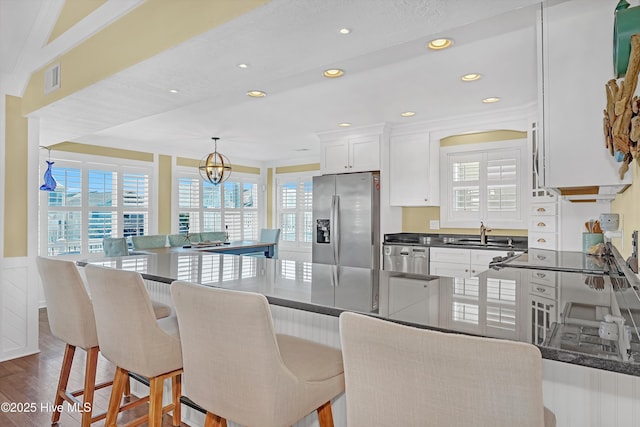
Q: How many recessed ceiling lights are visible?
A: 10